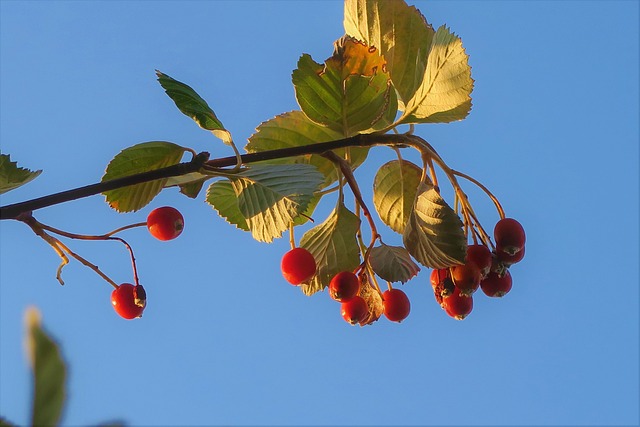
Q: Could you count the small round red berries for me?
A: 13